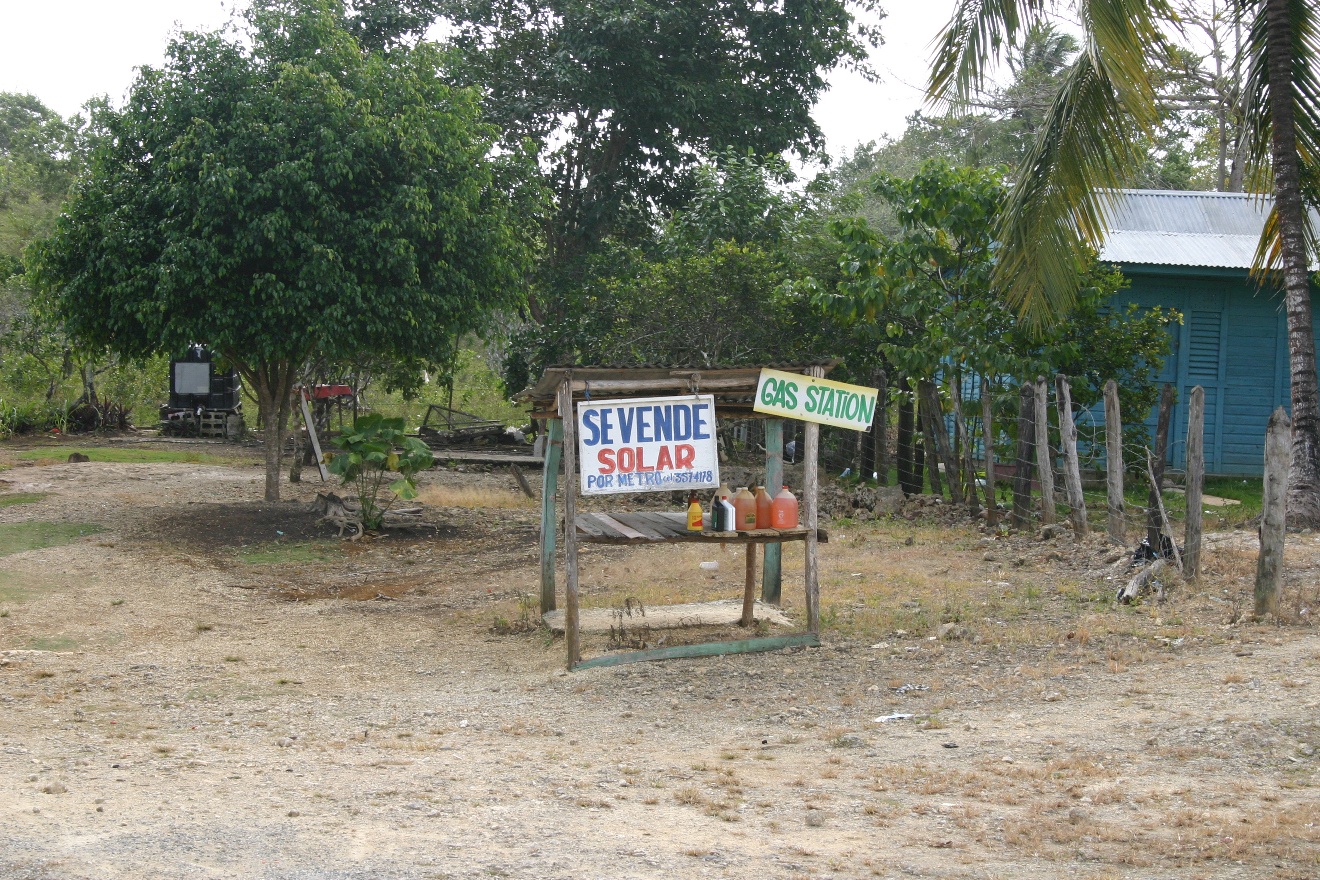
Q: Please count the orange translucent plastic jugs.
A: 3